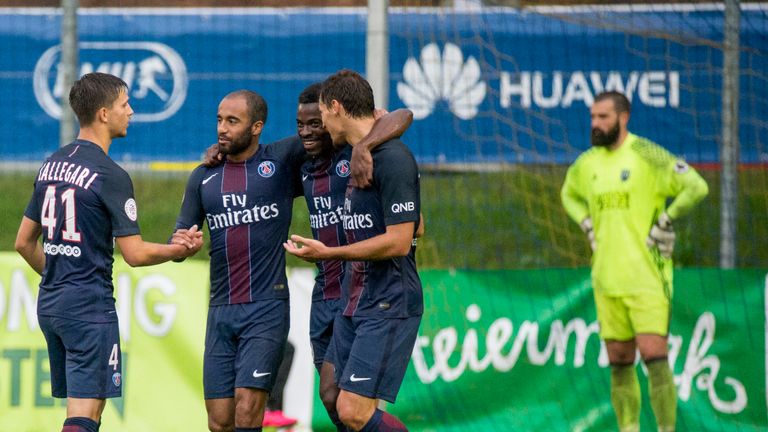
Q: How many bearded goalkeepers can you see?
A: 1